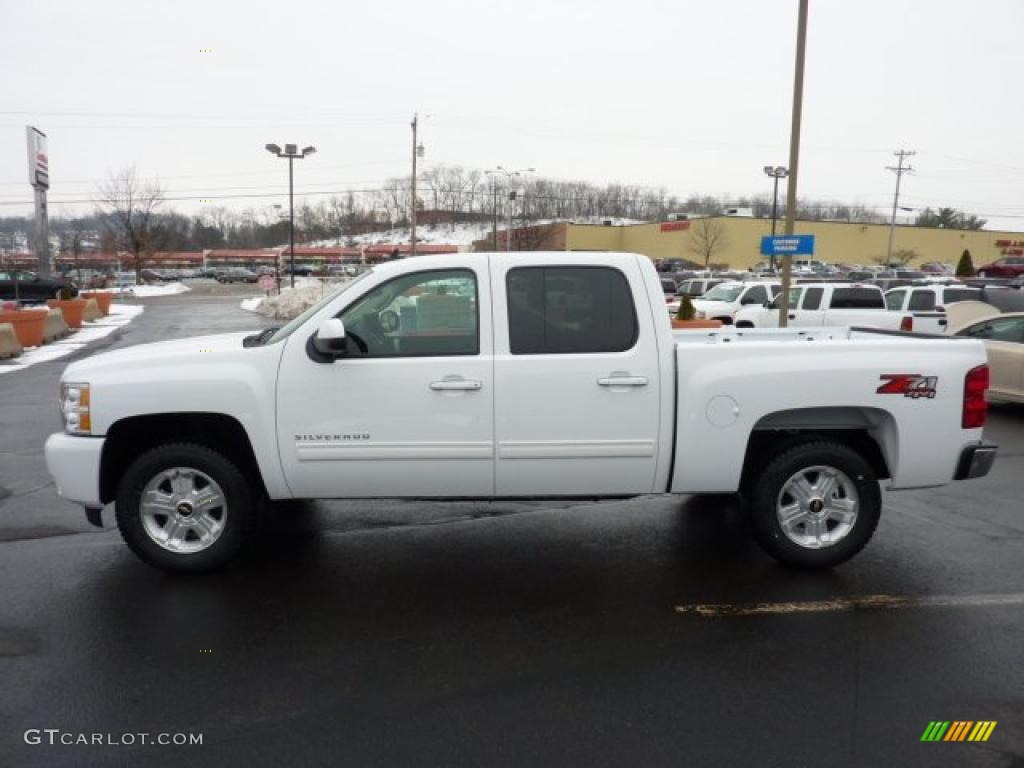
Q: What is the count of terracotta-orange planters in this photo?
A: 4